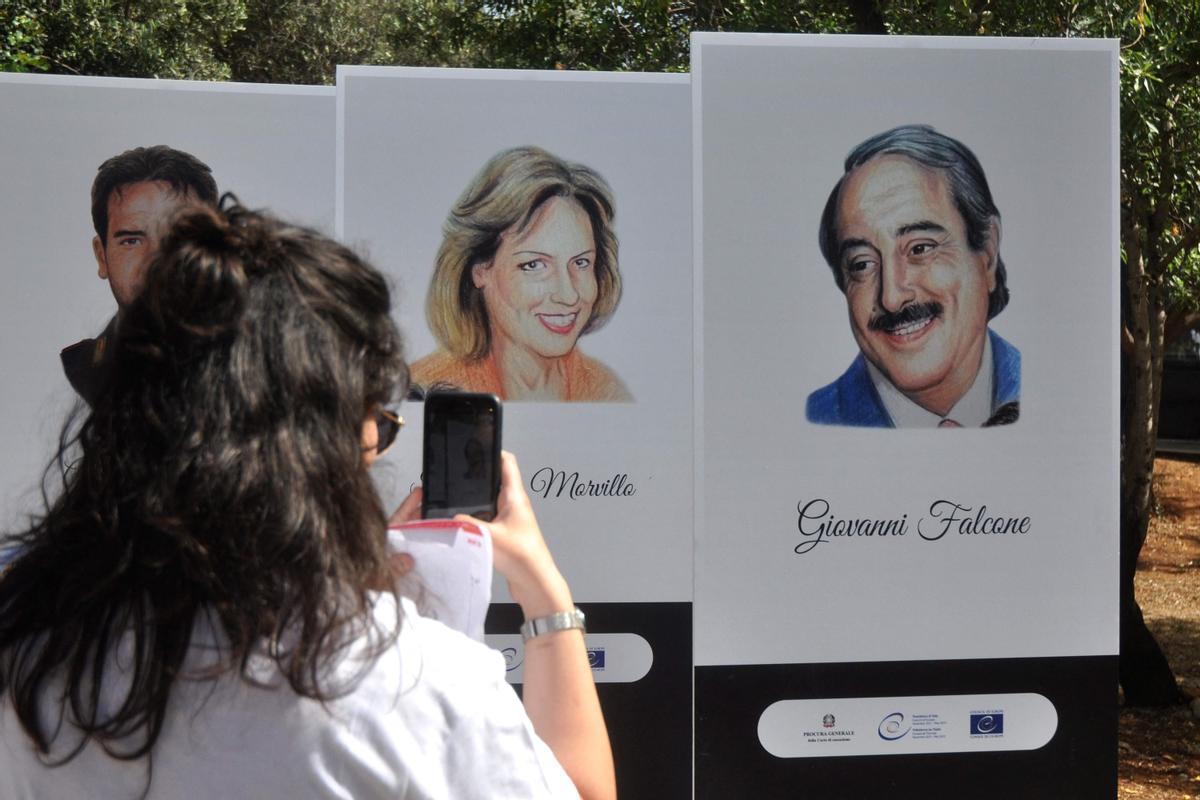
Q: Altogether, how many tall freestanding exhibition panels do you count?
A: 3